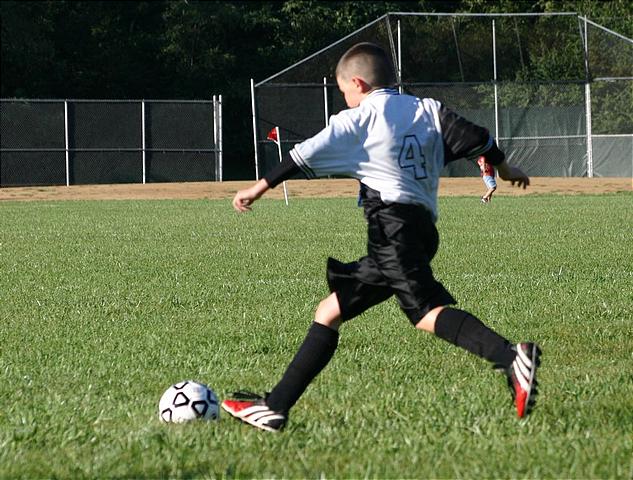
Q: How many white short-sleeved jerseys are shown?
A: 1